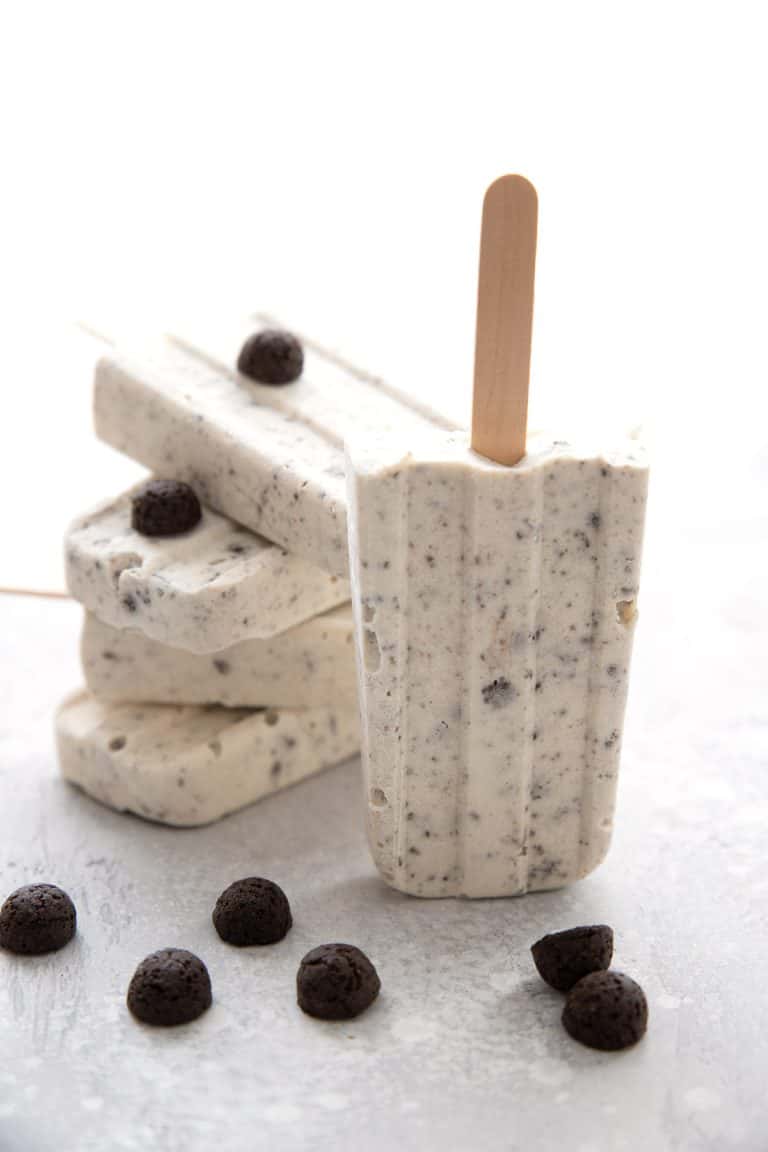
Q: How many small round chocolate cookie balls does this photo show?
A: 8